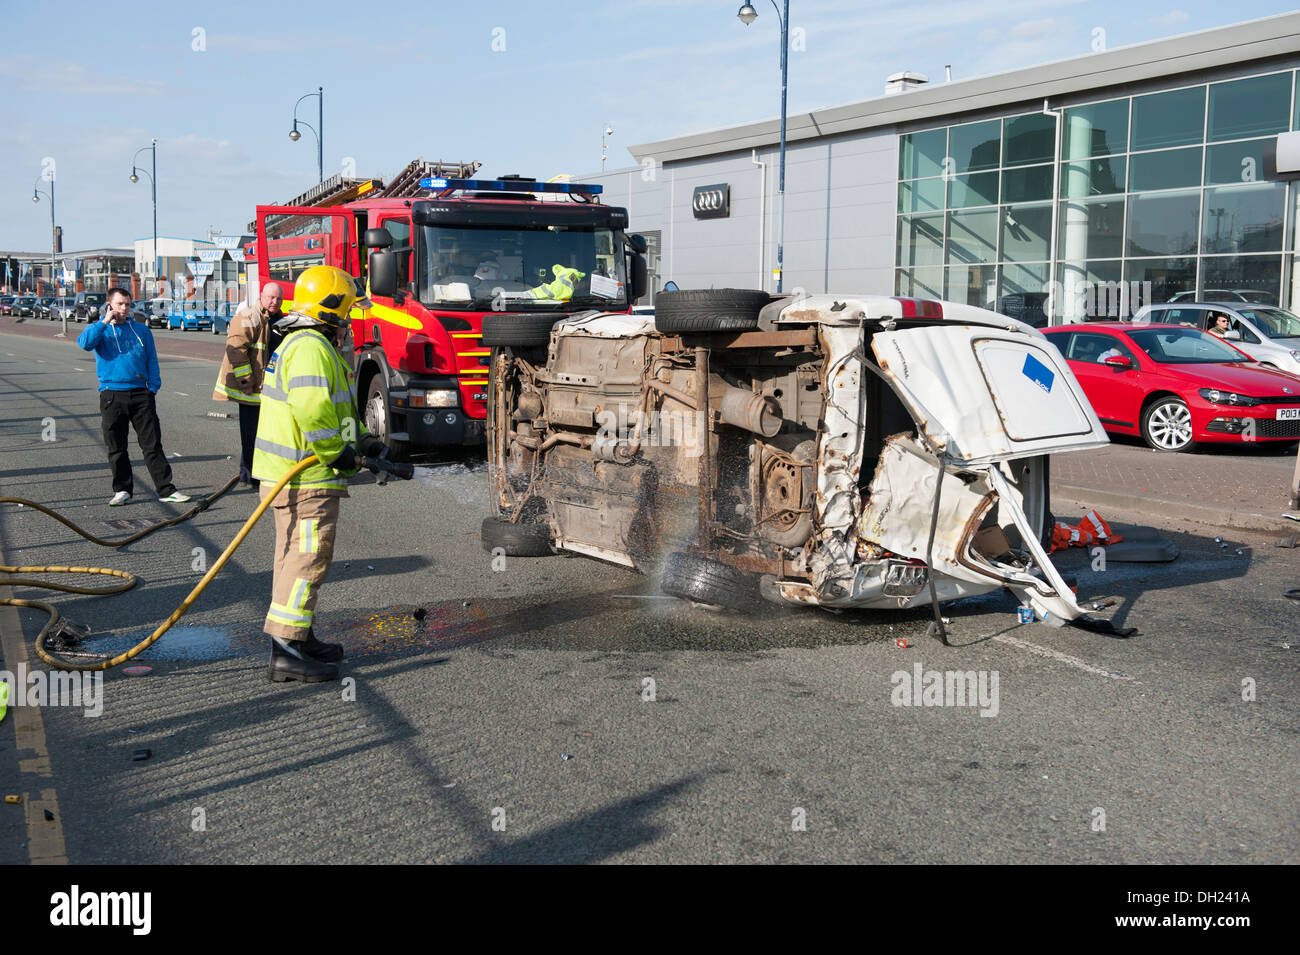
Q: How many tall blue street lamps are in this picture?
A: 4